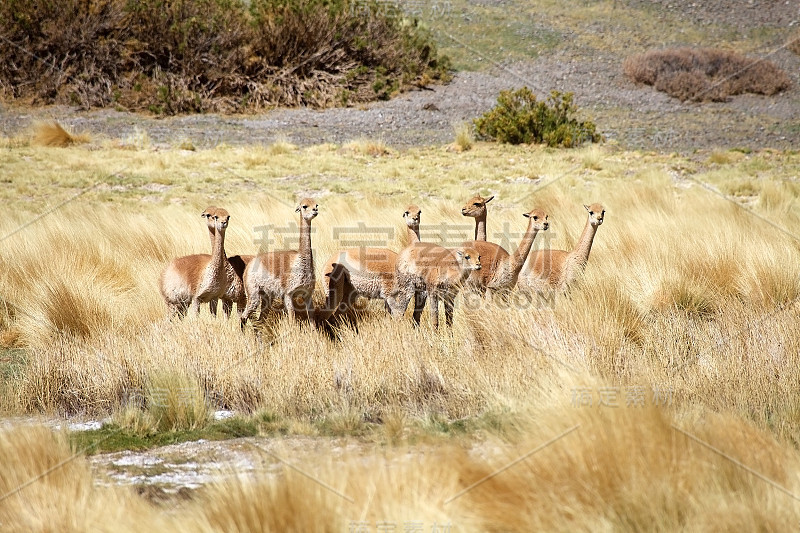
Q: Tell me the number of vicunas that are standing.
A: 8